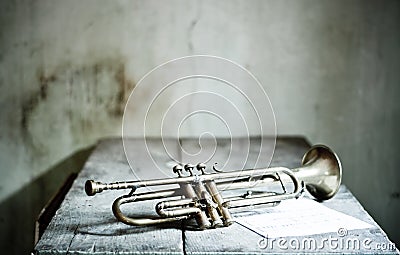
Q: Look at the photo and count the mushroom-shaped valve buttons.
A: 3